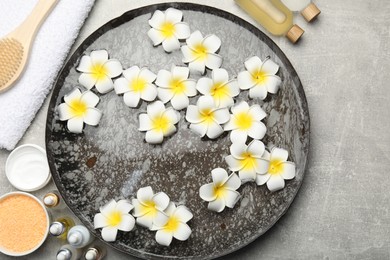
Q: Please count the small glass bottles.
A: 5